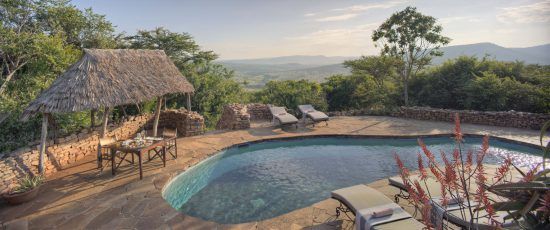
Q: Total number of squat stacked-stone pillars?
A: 2